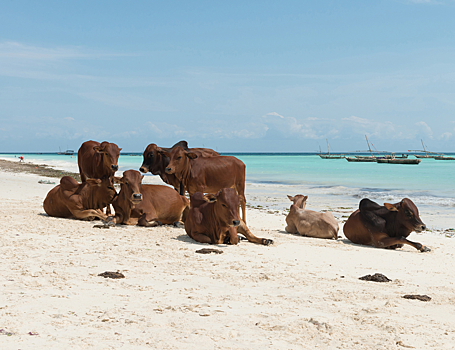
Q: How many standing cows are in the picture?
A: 3